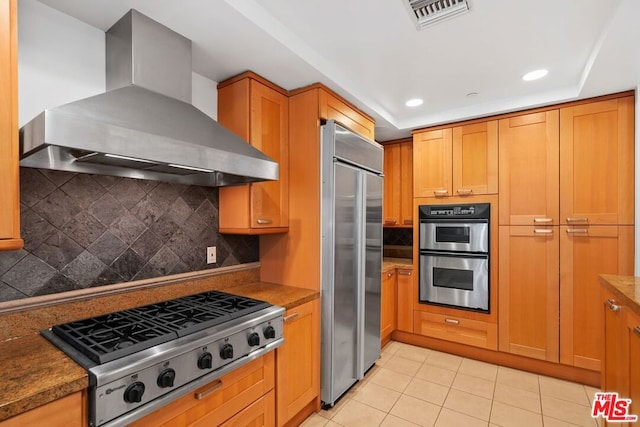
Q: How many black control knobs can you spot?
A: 6